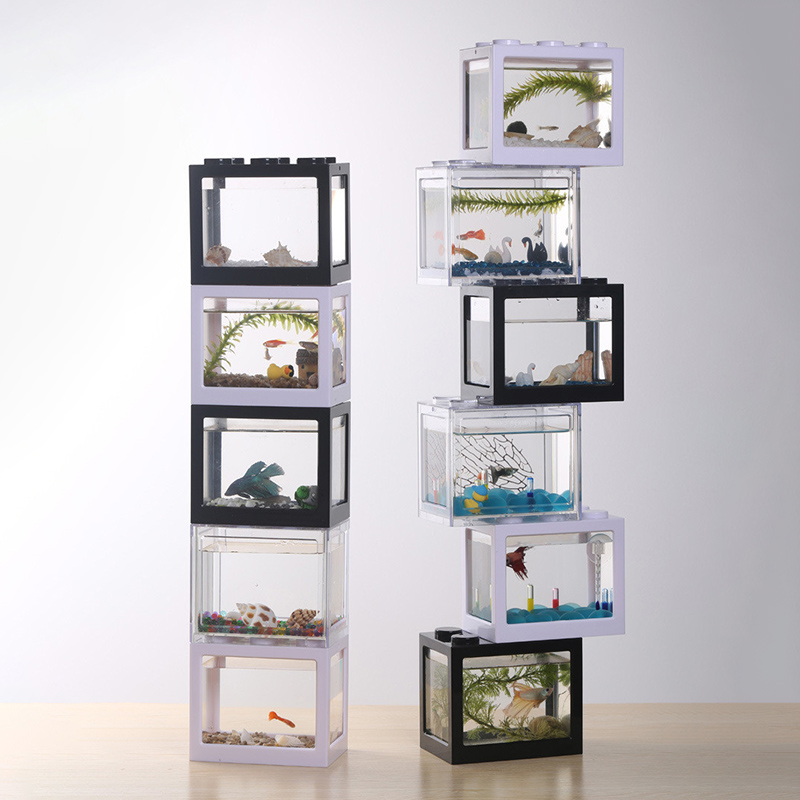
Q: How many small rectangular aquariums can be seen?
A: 11